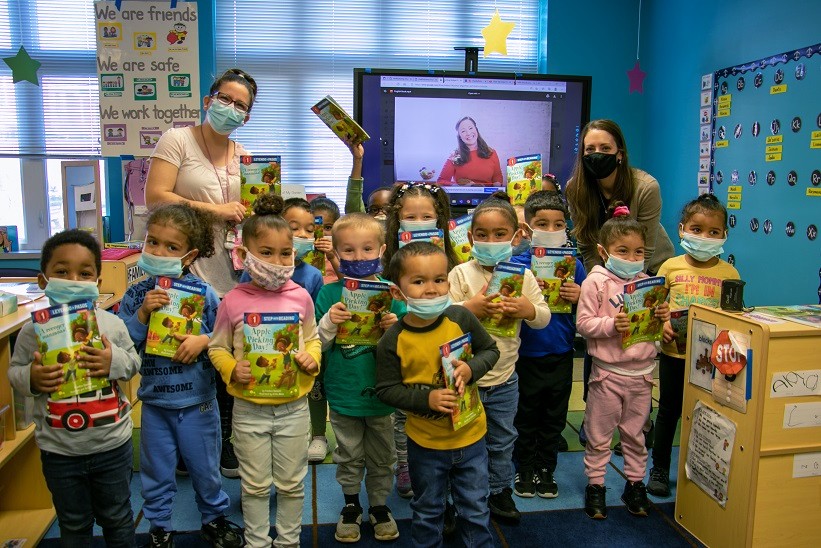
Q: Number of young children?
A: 14